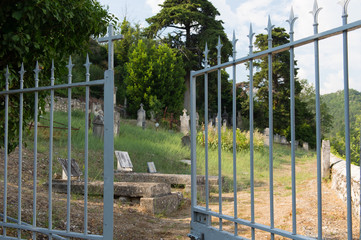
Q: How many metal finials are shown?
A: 14